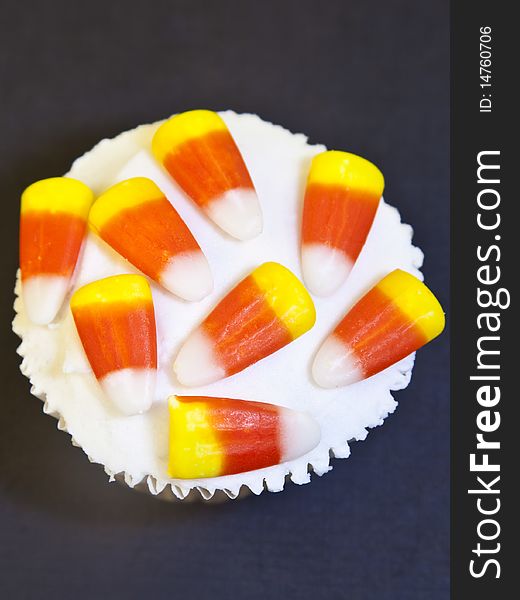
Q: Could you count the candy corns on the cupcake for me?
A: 8